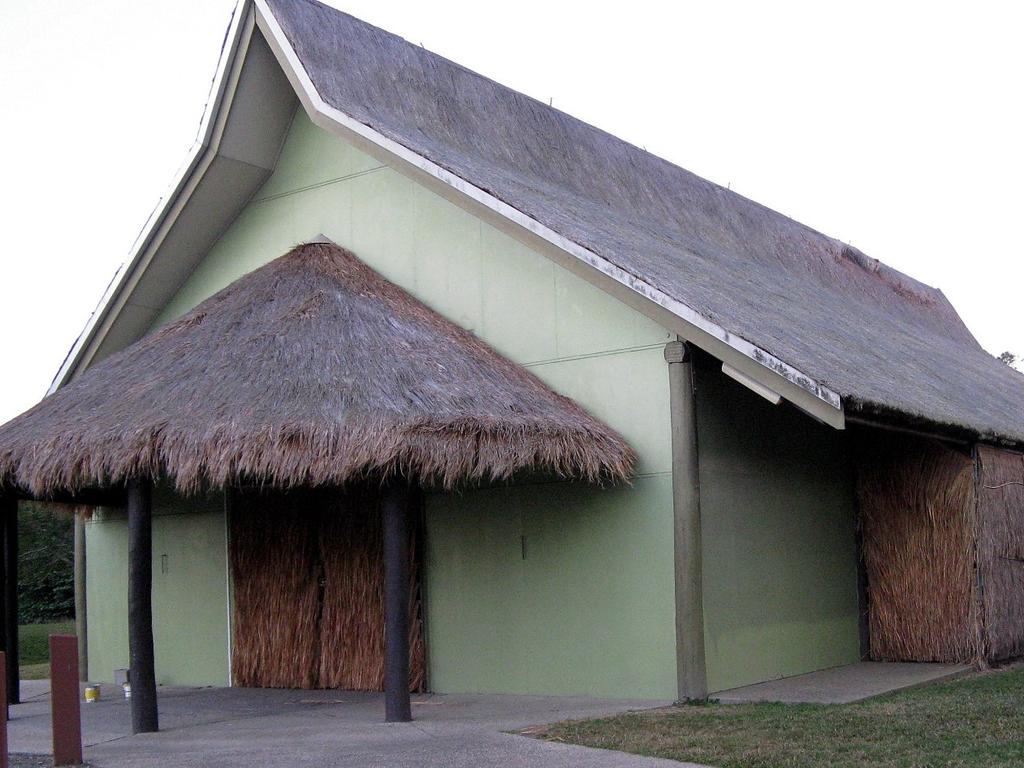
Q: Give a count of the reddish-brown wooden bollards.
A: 2